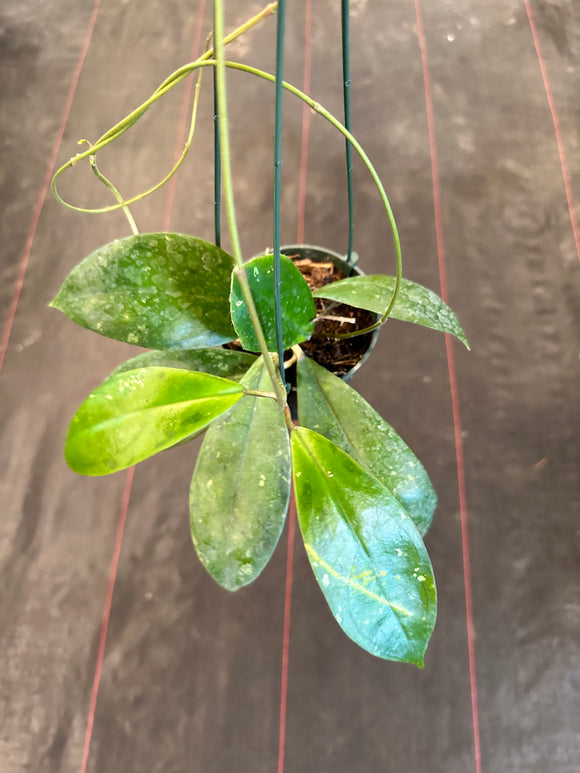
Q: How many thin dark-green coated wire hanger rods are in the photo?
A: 3